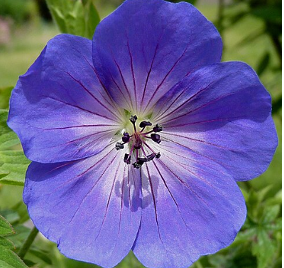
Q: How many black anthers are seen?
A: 10